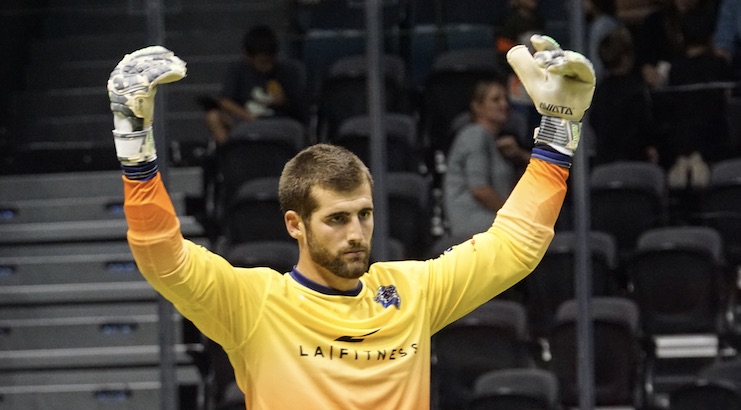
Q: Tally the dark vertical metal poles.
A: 3